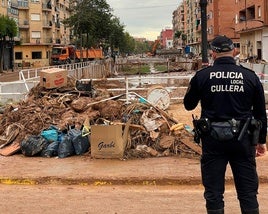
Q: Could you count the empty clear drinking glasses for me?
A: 0